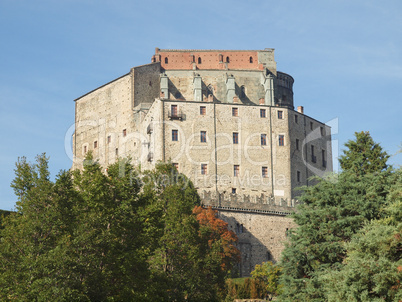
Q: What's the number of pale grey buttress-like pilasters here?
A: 4